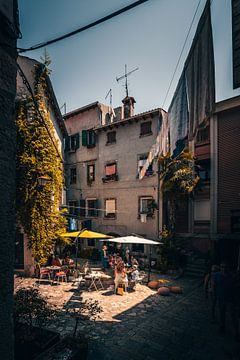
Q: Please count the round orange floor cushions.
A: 3